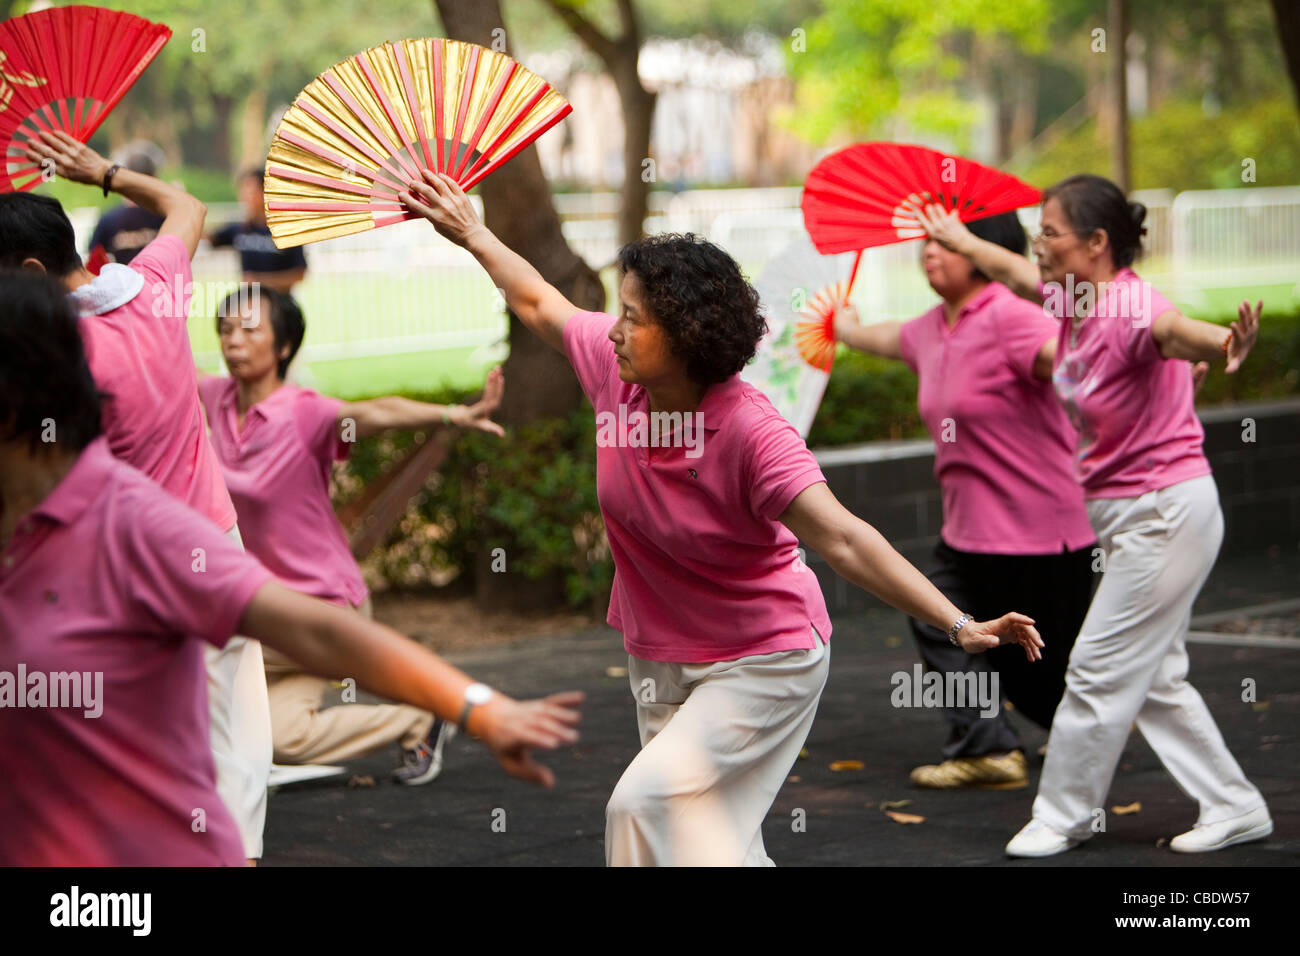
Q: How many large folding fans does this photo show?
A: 4